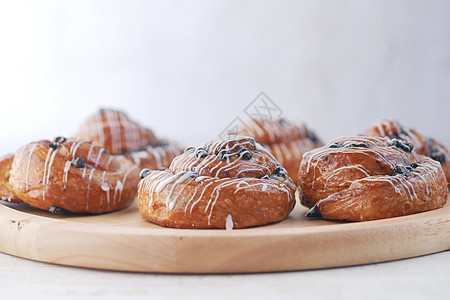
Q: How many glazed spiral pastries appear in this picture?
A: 6